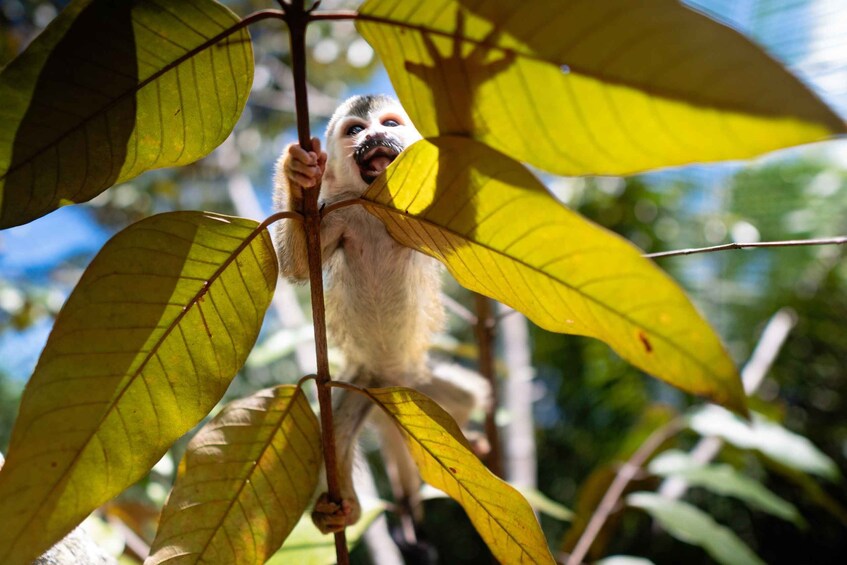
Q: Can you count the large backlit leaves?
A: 6